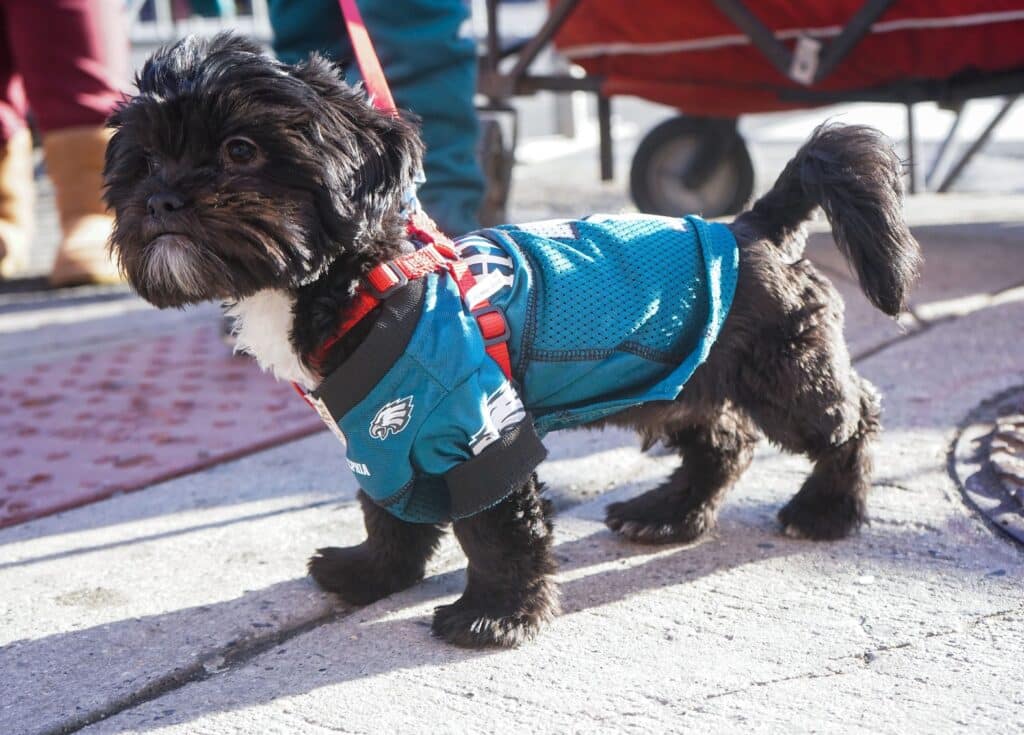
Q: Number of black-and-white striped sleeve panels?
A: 1